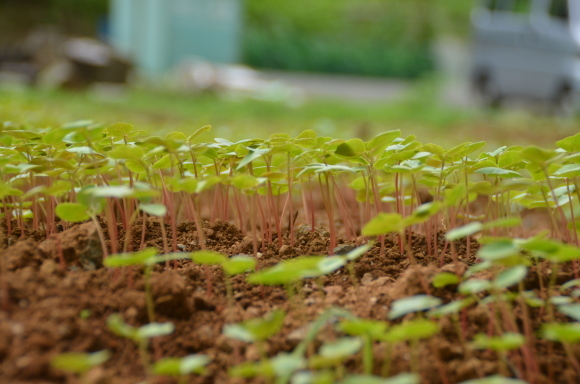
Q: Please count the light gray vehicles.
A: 1